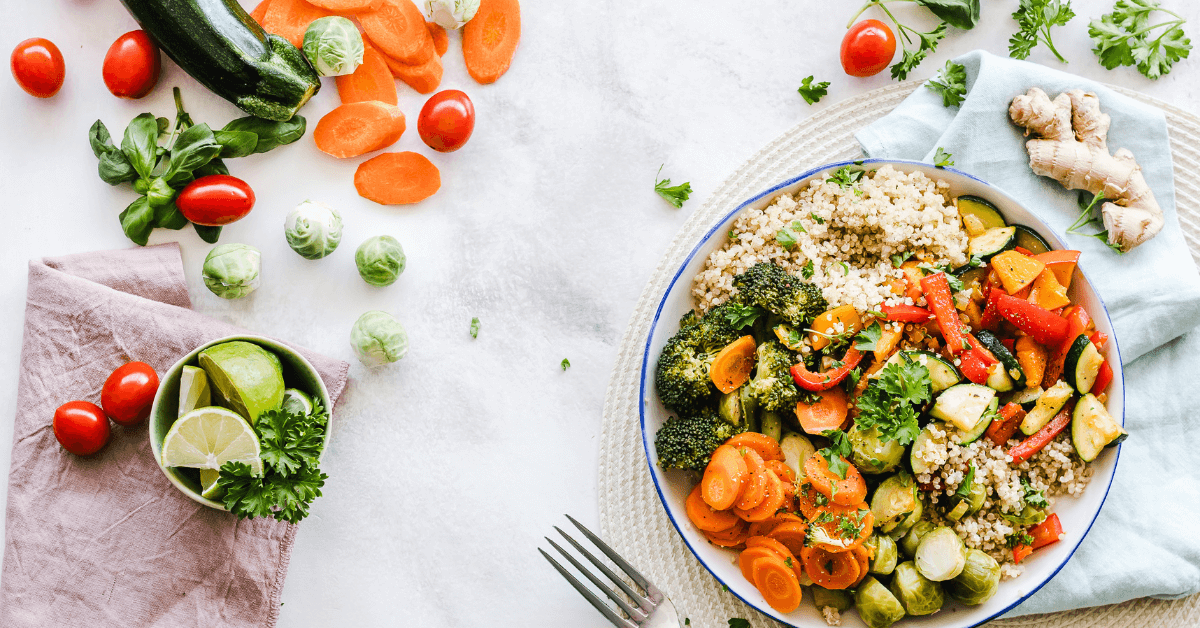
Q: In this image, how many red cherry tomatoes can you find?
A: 7